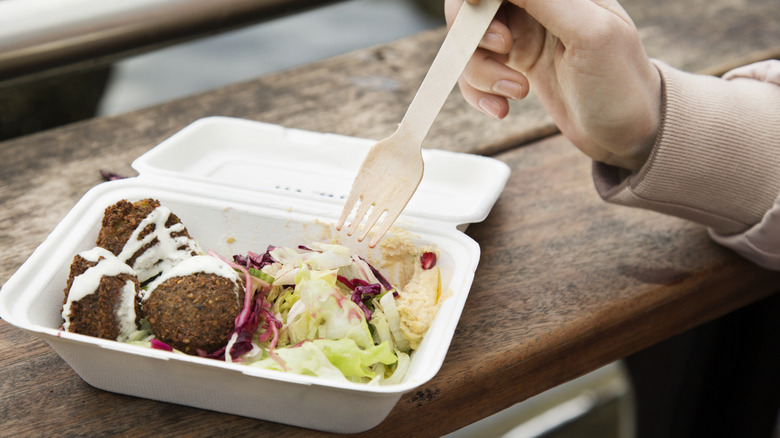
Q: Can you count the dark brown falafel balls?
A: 3